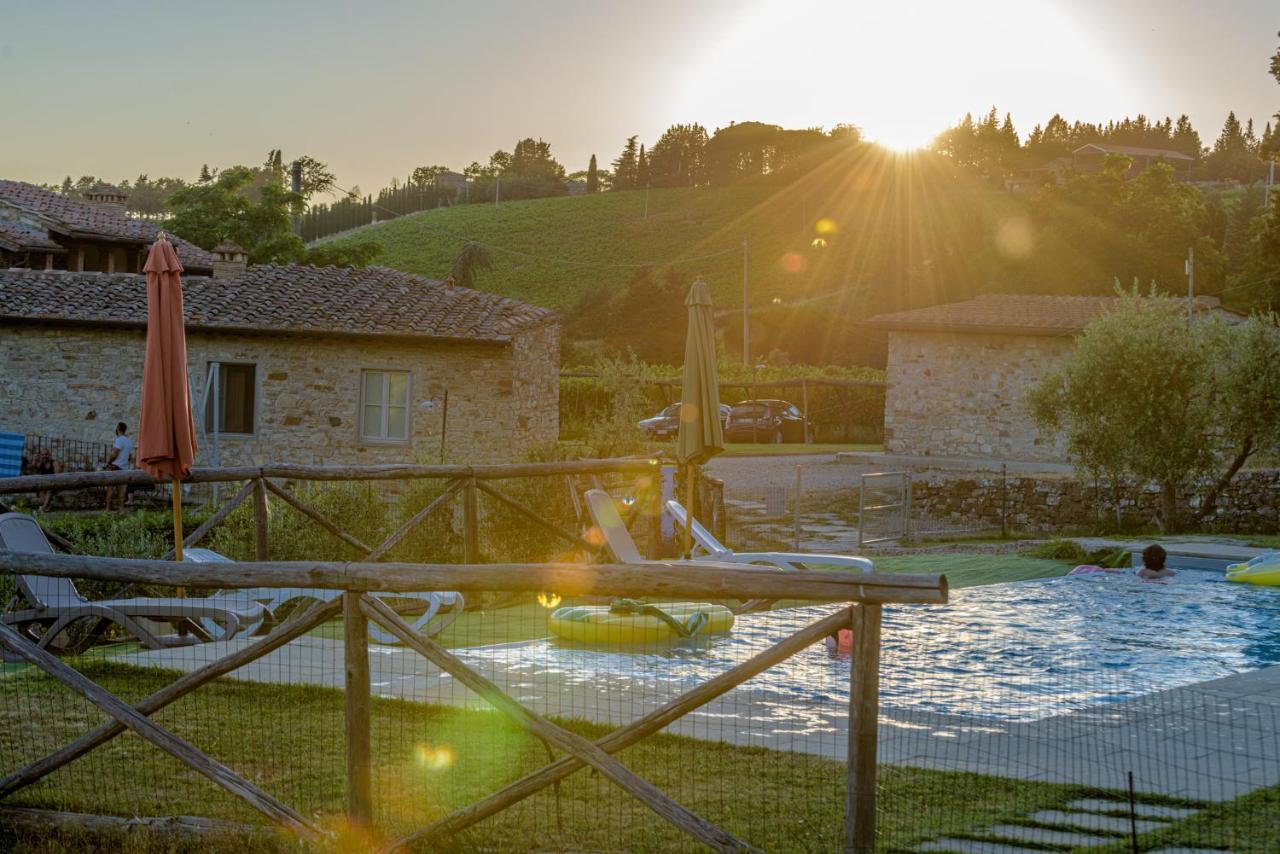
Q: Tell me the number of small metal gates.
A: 1